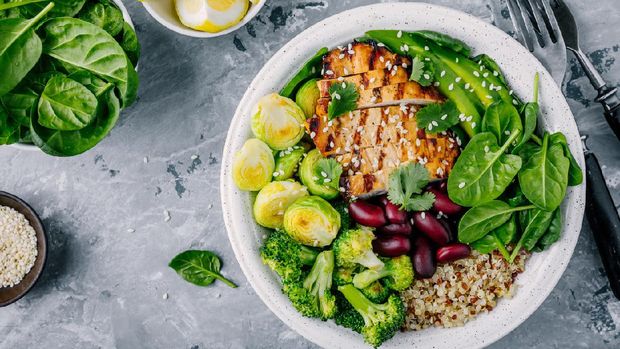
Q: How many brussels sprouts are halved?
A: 4